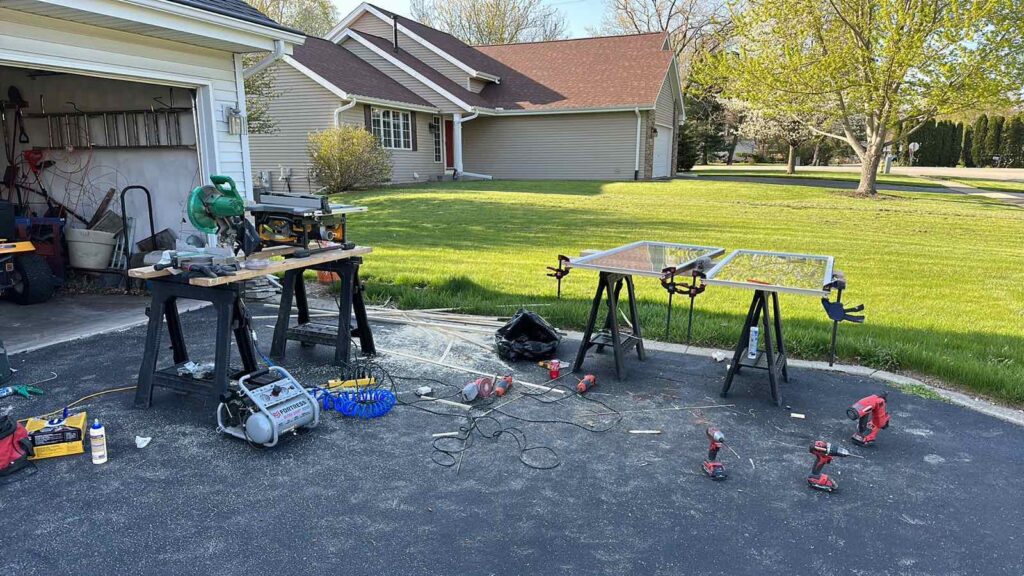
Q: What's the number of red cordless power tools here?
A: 3